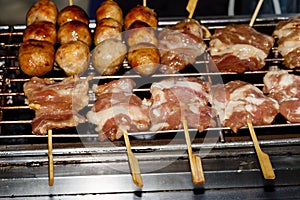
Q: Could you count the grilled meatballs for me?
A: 12